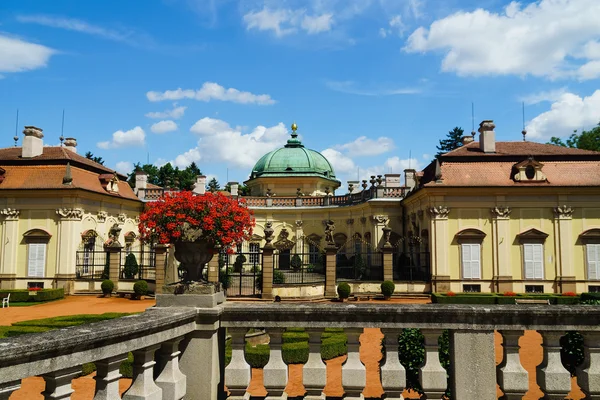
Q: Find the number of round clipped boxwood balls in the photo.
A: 4